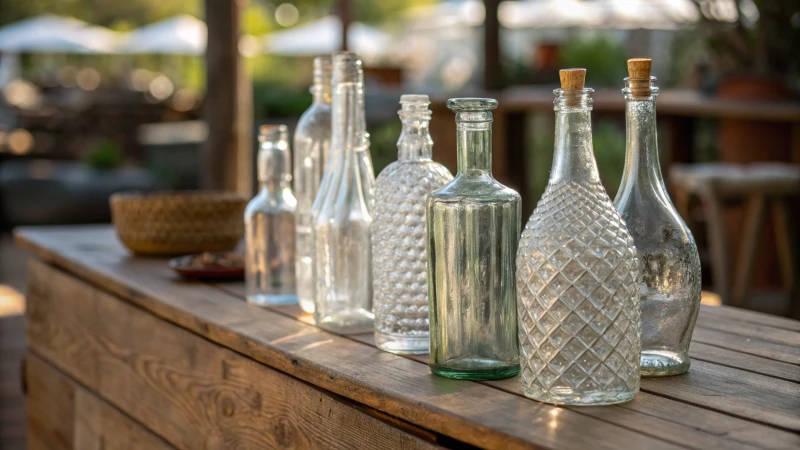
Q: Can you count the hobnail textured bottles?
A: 1